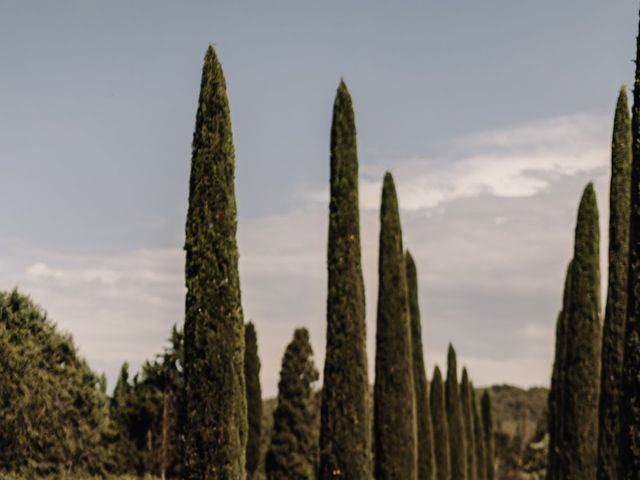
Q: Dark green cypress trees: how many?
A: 15